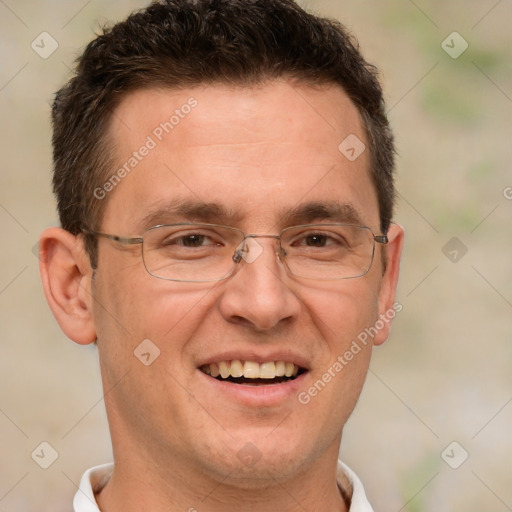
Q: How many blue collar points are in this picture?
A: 0